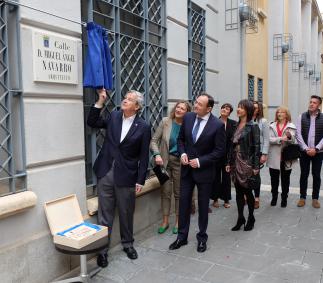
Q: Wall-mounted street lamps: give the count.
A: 5